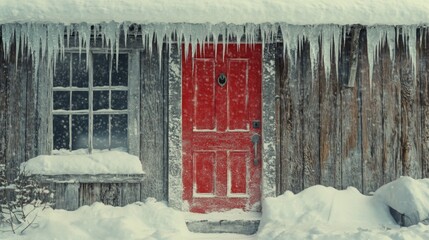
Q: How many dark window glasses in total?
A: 12